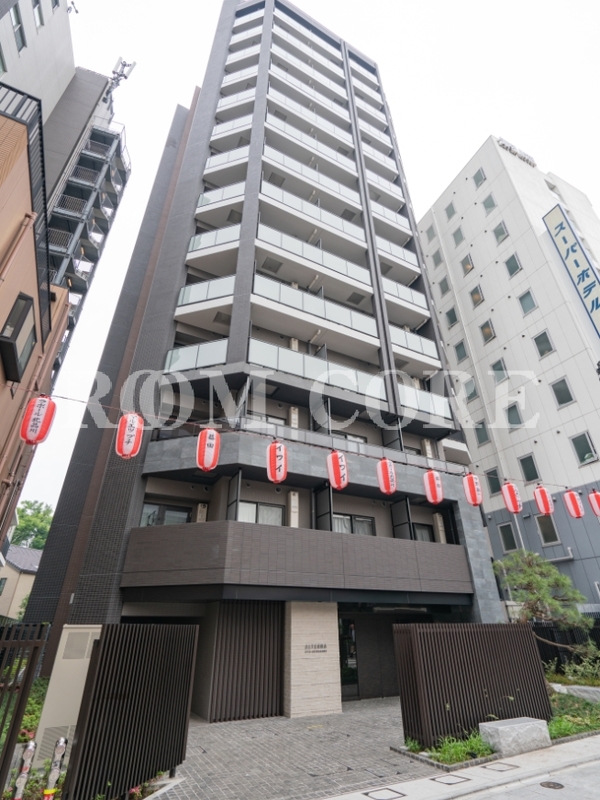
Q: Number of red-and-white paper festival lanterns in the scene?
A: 12